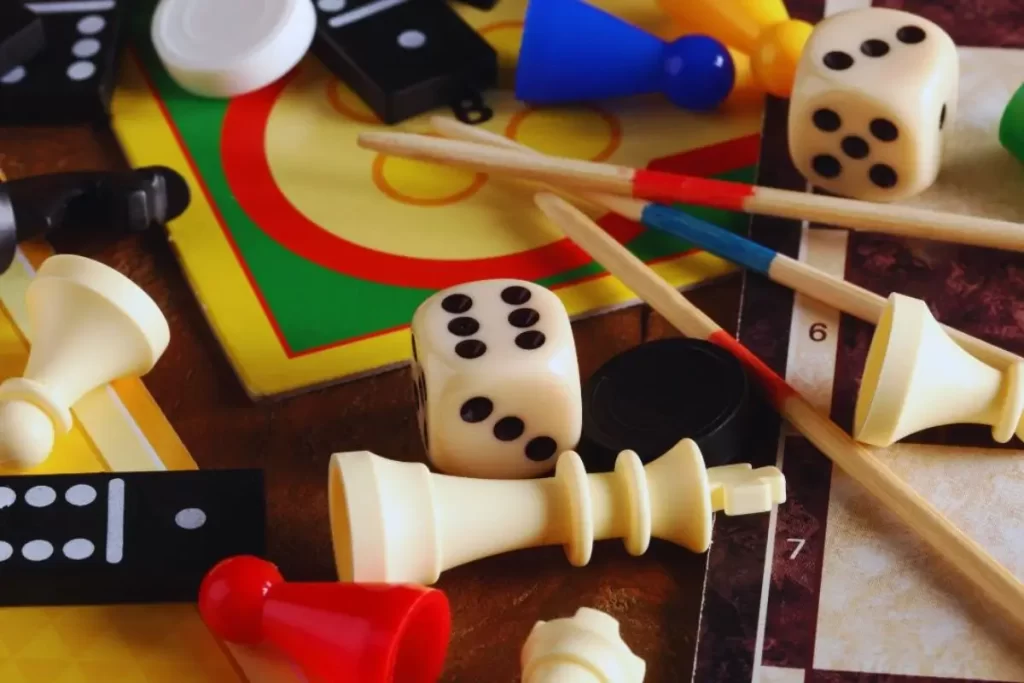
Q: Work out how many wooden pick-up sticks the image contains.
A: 3